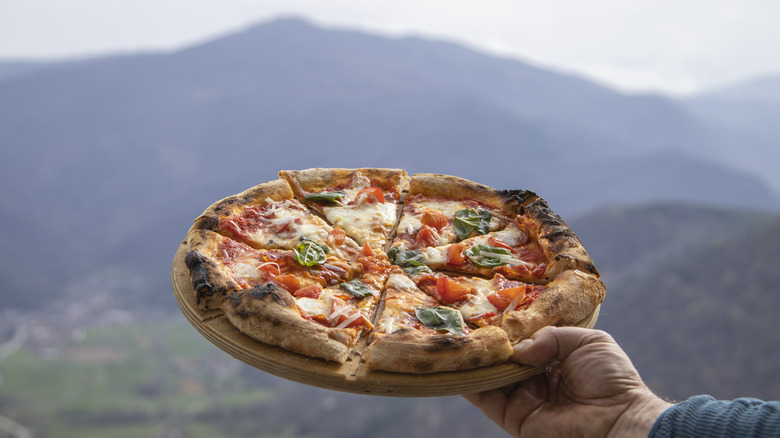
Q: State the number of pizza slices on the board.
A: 8